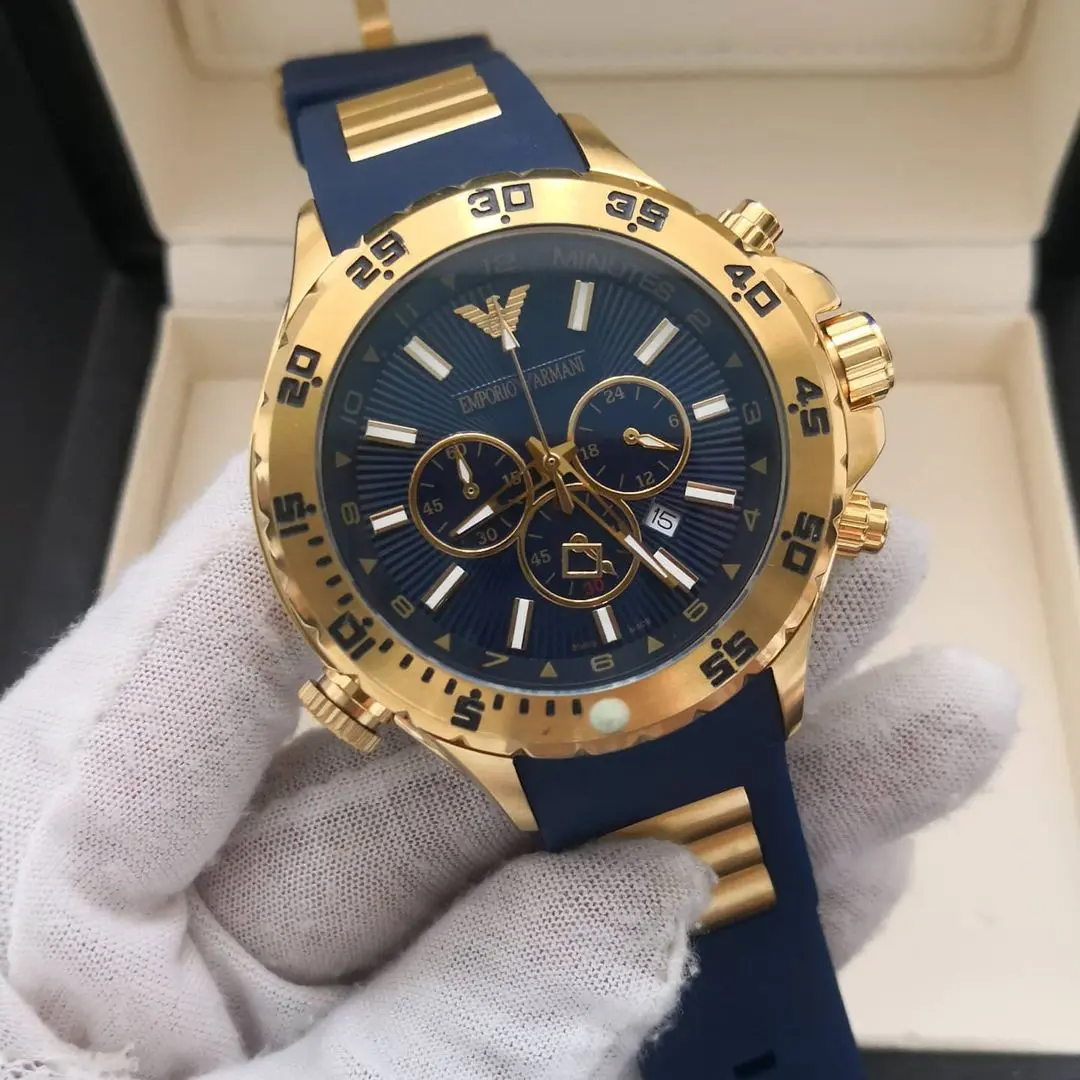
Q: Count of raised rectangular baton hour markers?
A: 11